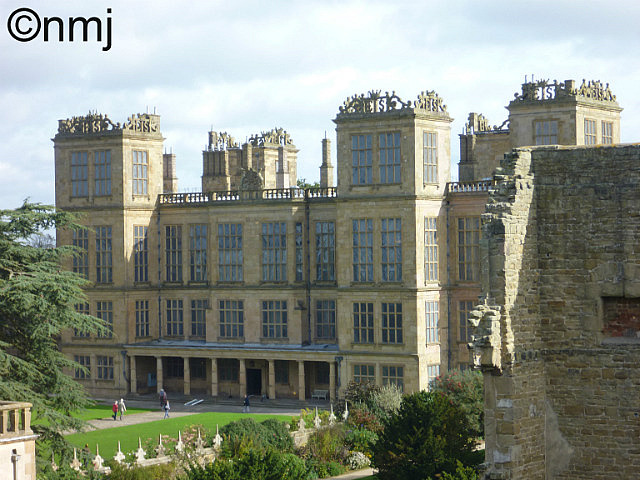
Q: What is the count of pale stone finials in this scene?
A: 13